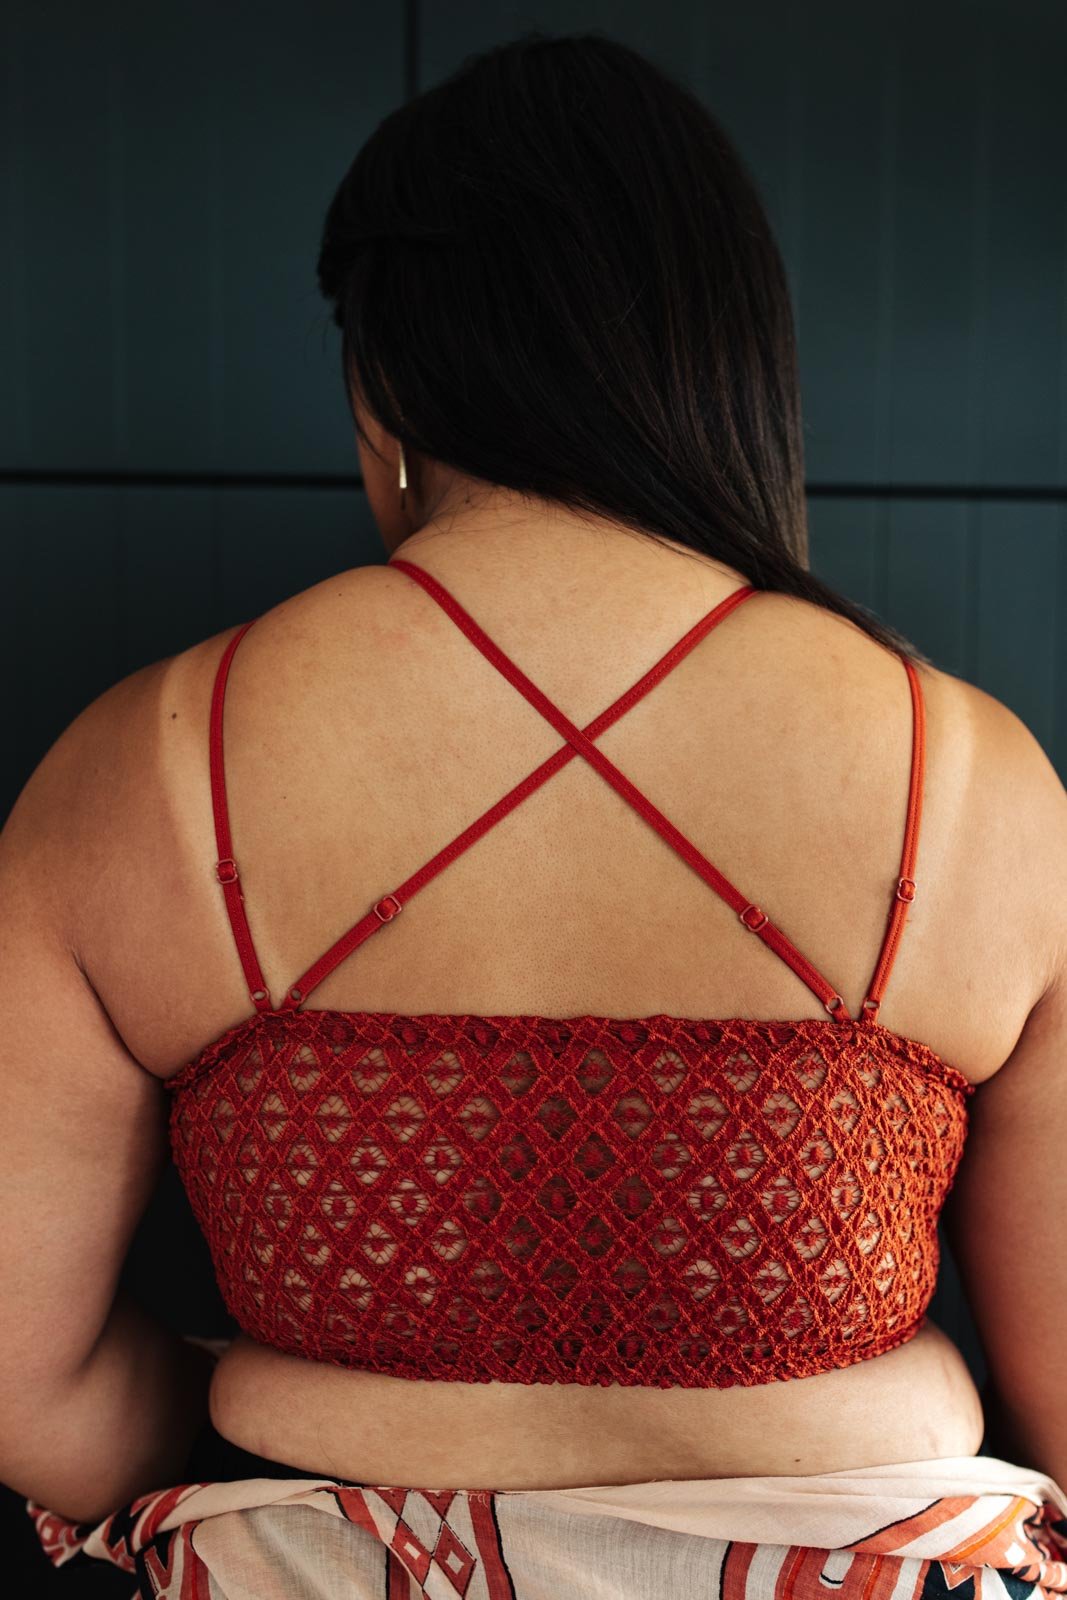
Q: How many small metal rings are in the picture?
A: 4